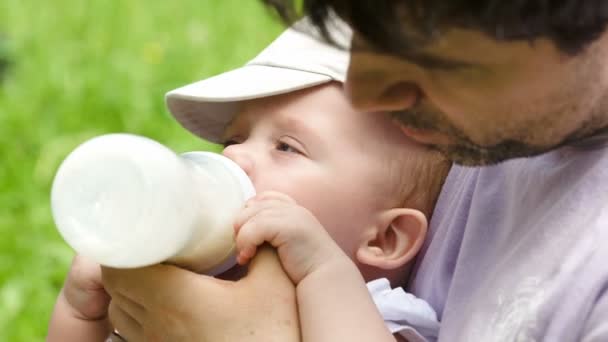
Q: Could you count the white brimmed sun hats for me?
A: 1